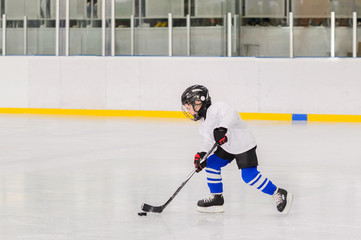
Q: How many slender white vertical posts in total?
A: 13